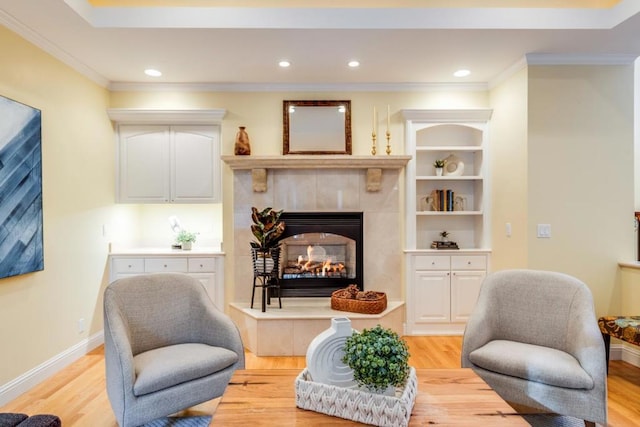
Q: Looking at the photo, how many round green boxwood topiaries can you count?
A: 1